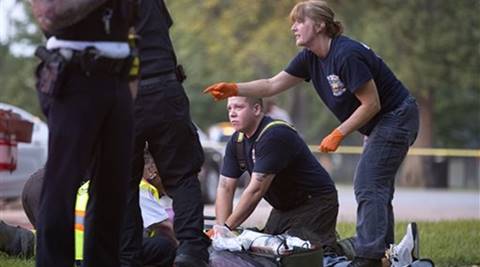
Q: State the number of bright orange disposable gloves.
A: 2